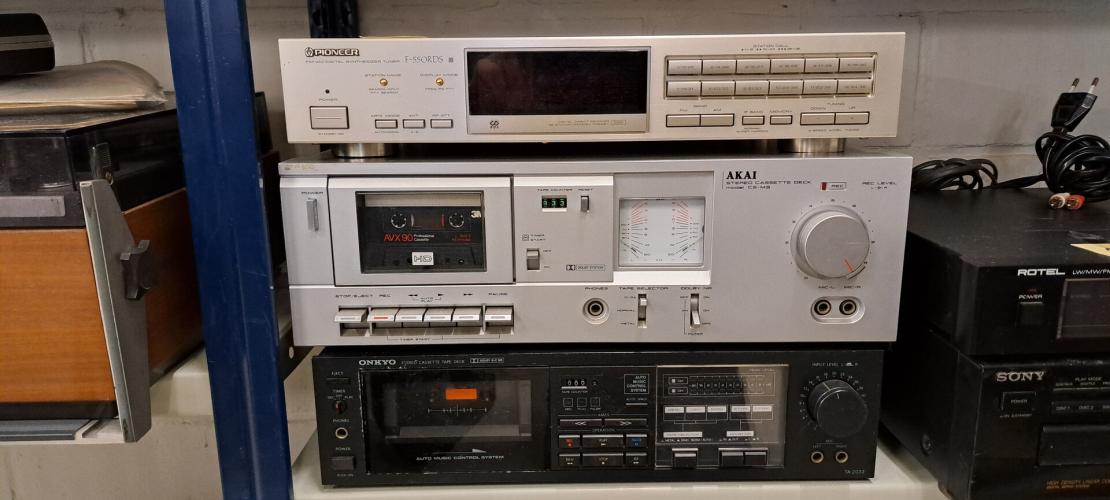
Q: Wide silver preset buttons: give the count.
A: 12